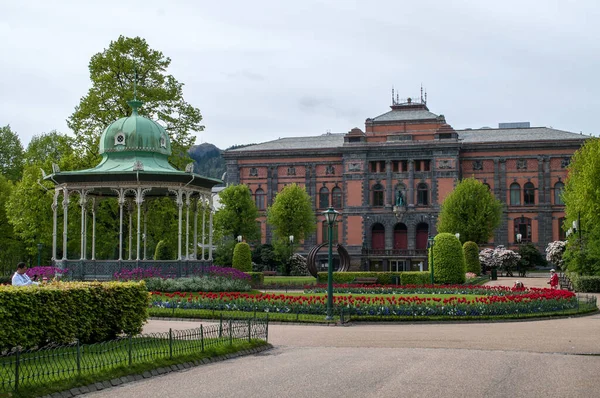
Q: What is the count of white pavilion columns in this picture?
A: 14